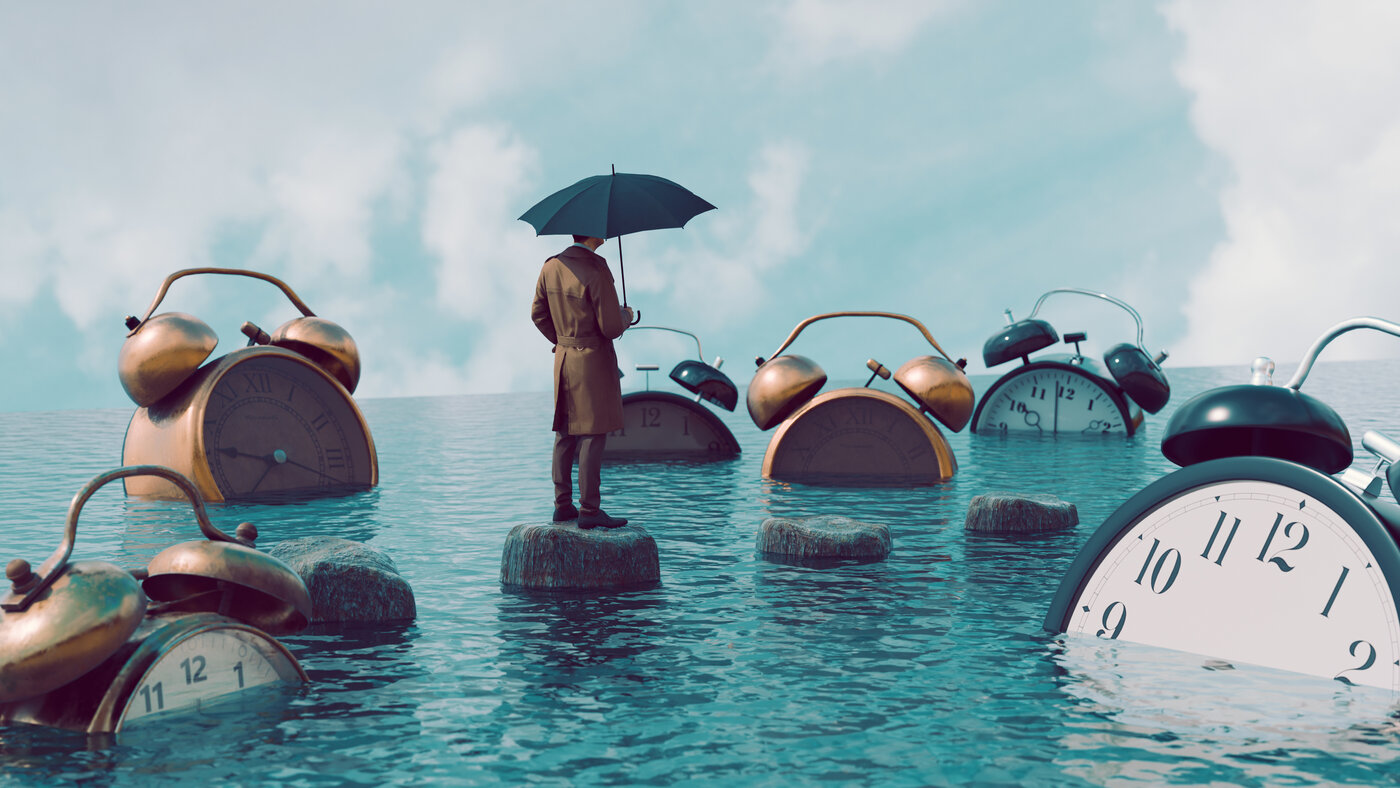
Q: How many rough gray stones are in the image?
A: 4